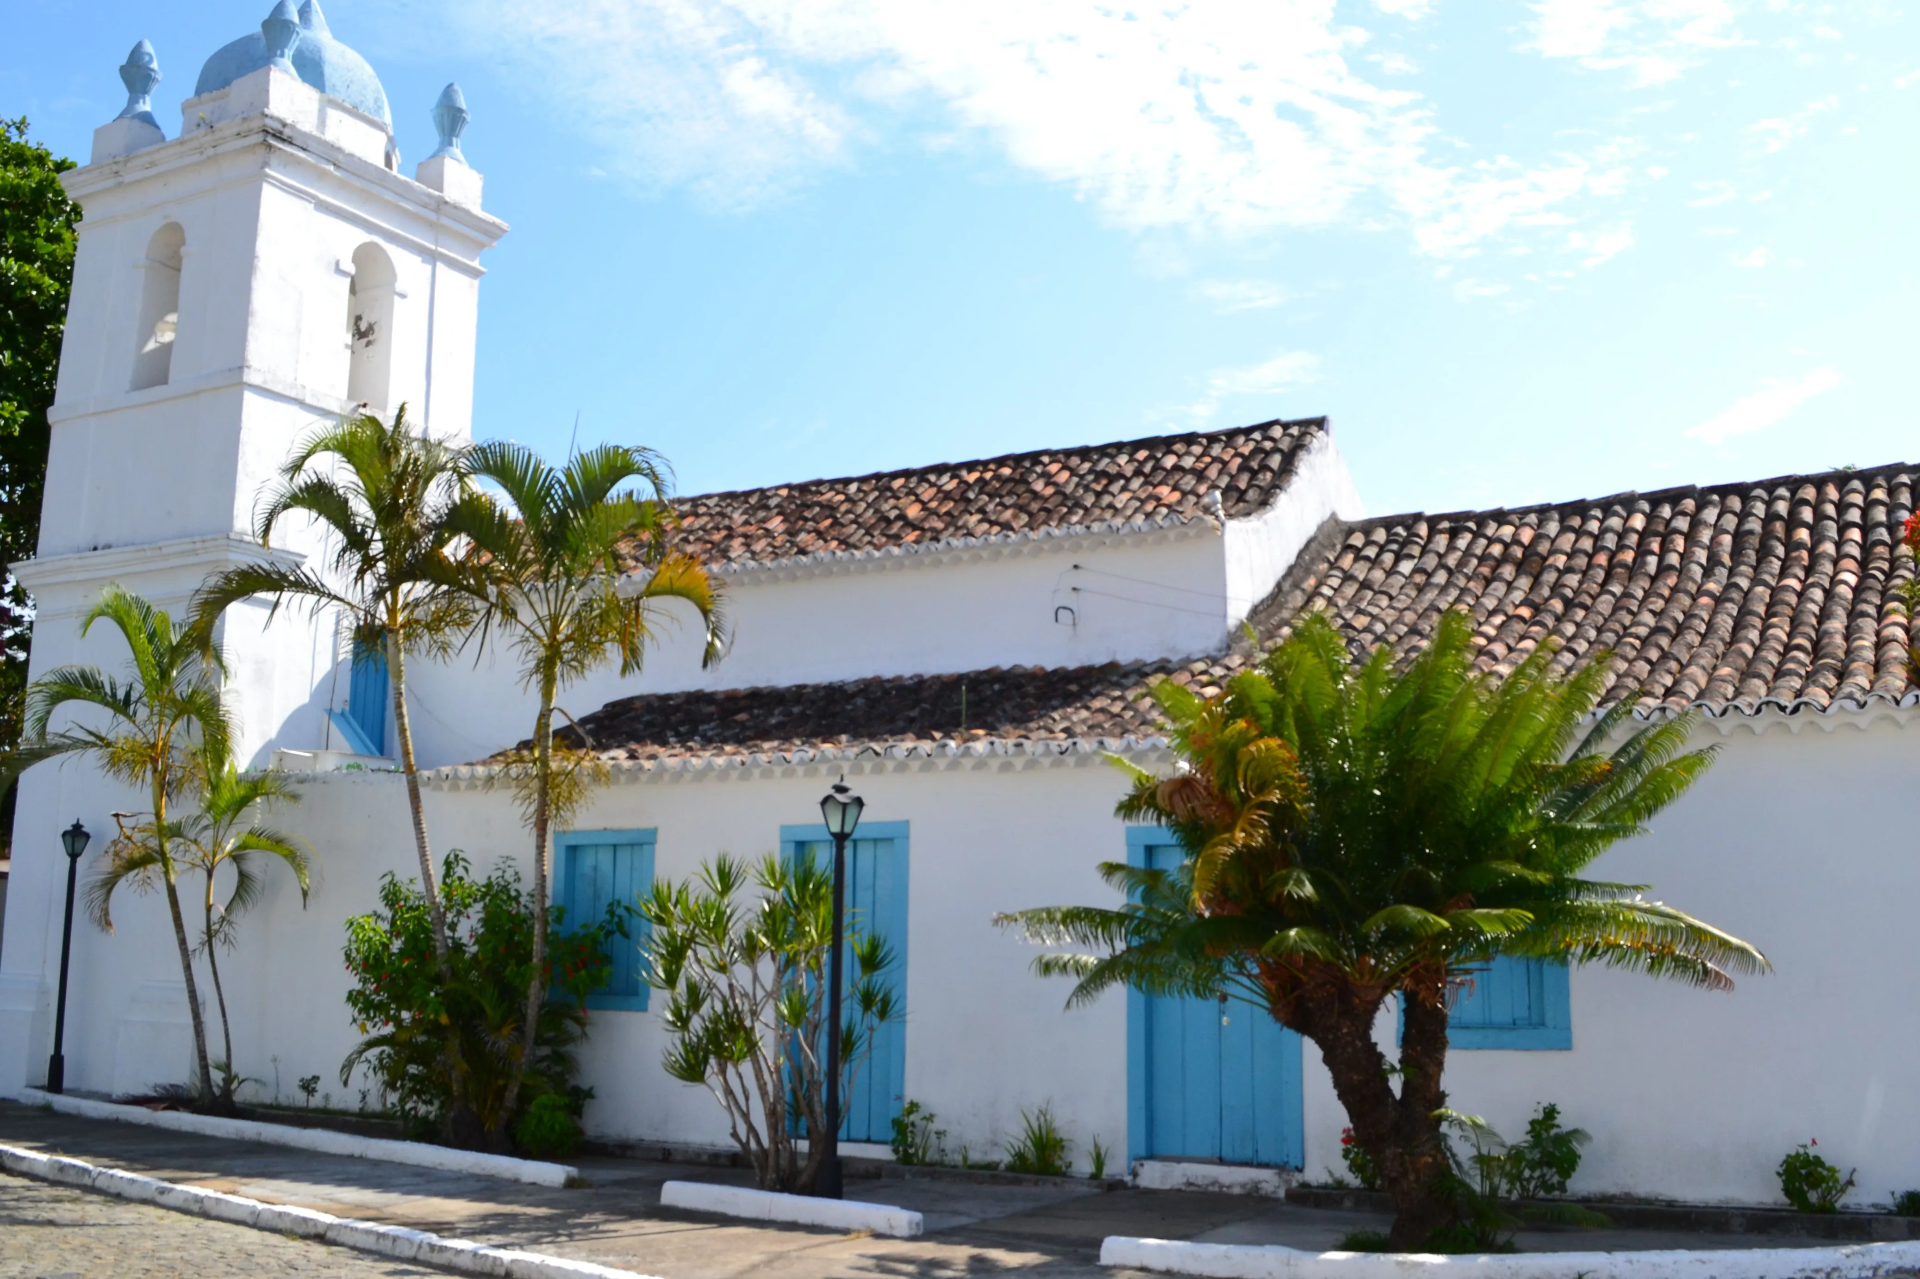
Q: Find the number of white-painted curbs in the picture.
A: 4